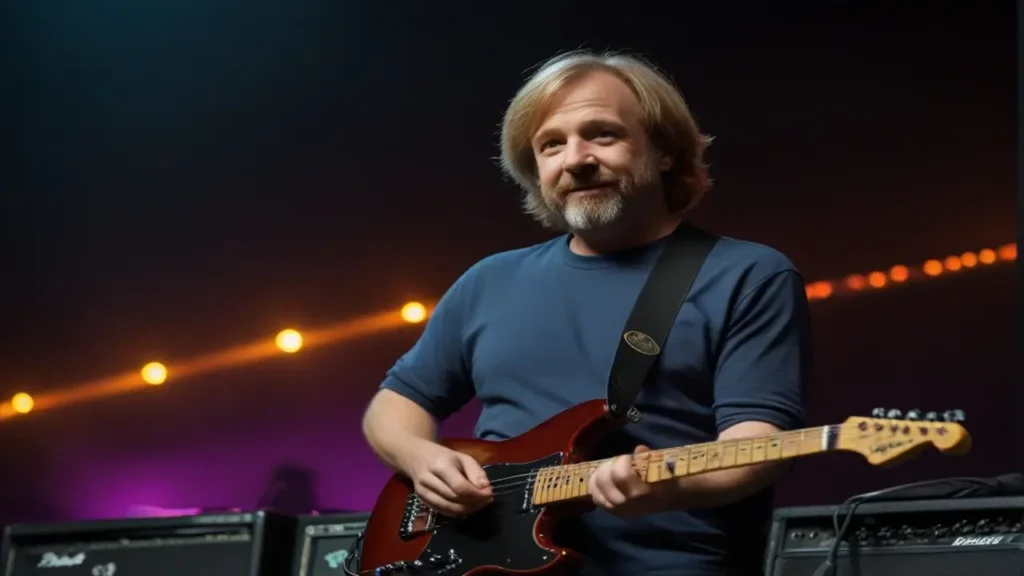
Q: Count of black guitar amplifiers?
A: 3